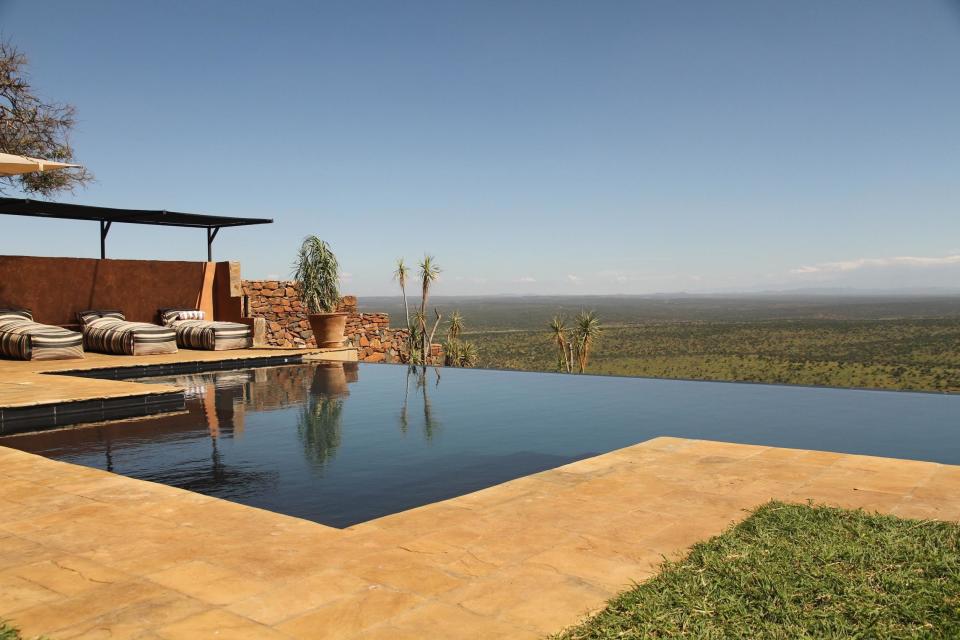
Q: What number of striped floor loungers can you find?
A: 3